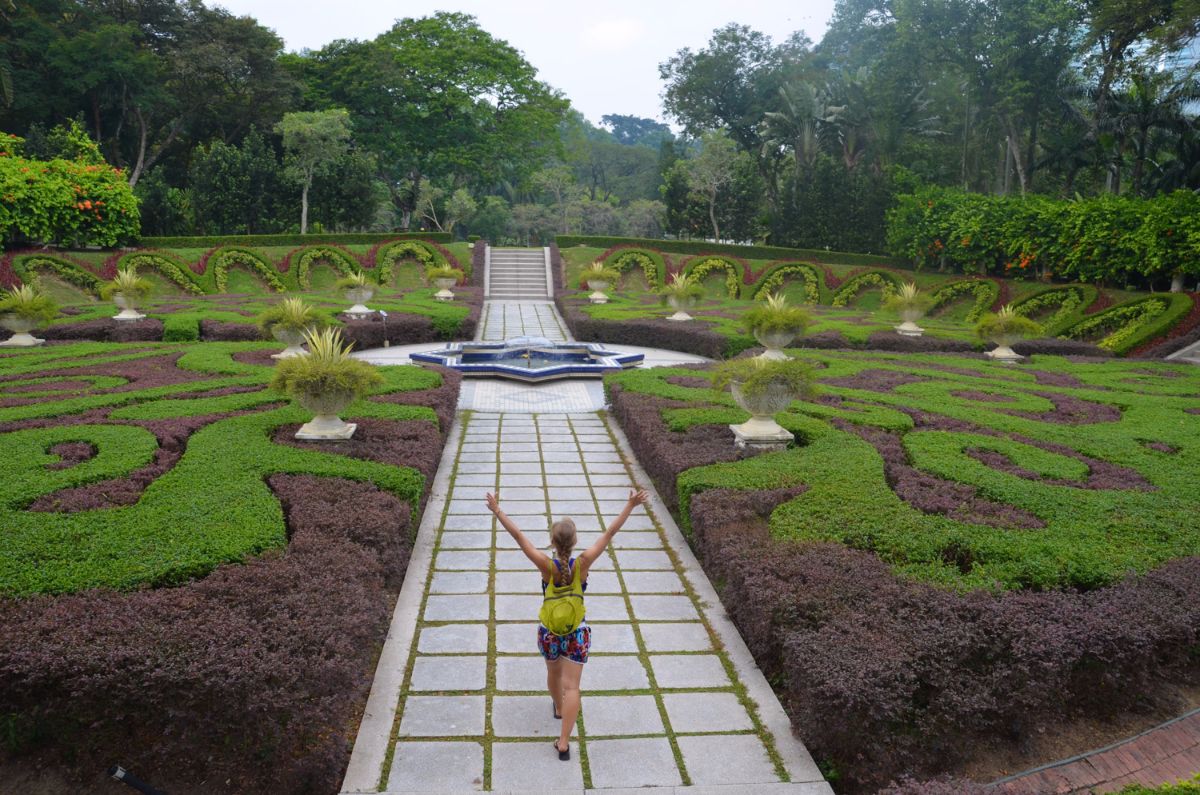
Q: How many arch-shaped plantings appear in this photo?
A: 12